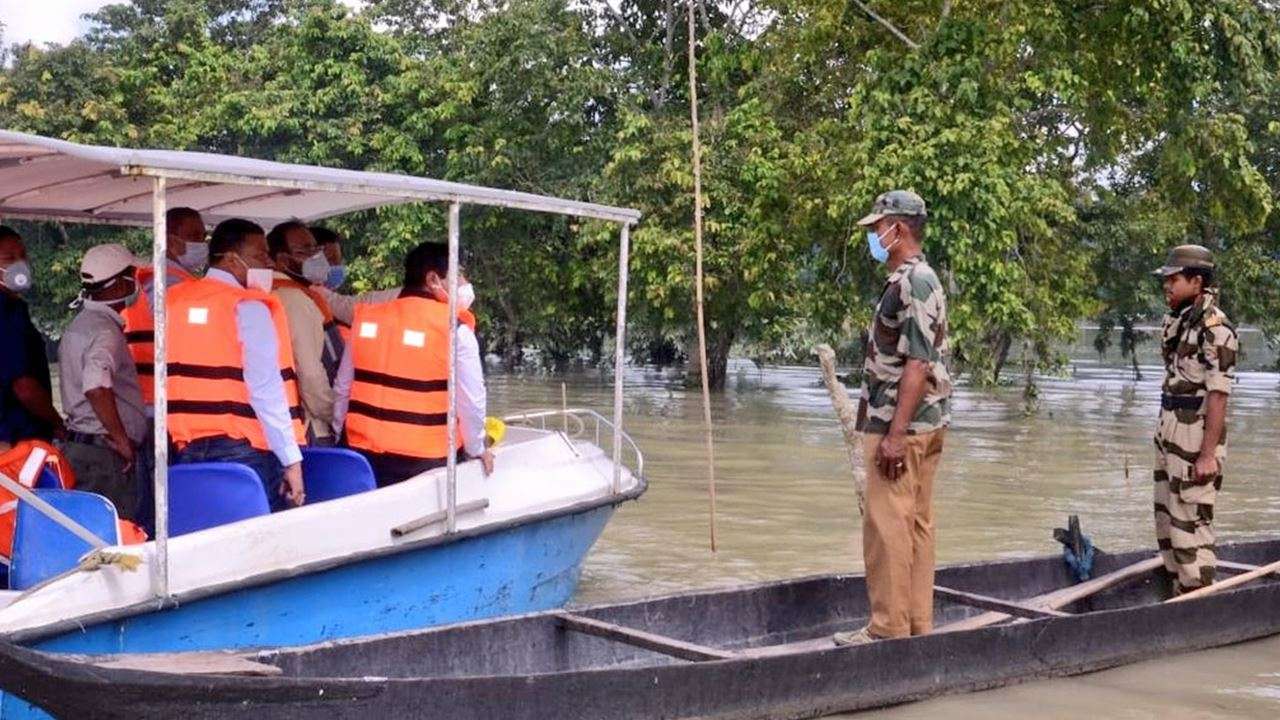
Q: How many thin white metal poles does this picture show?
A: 3